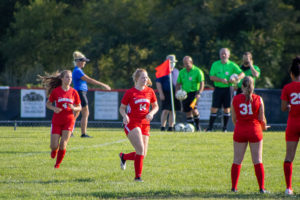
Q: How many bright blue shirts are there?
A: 1